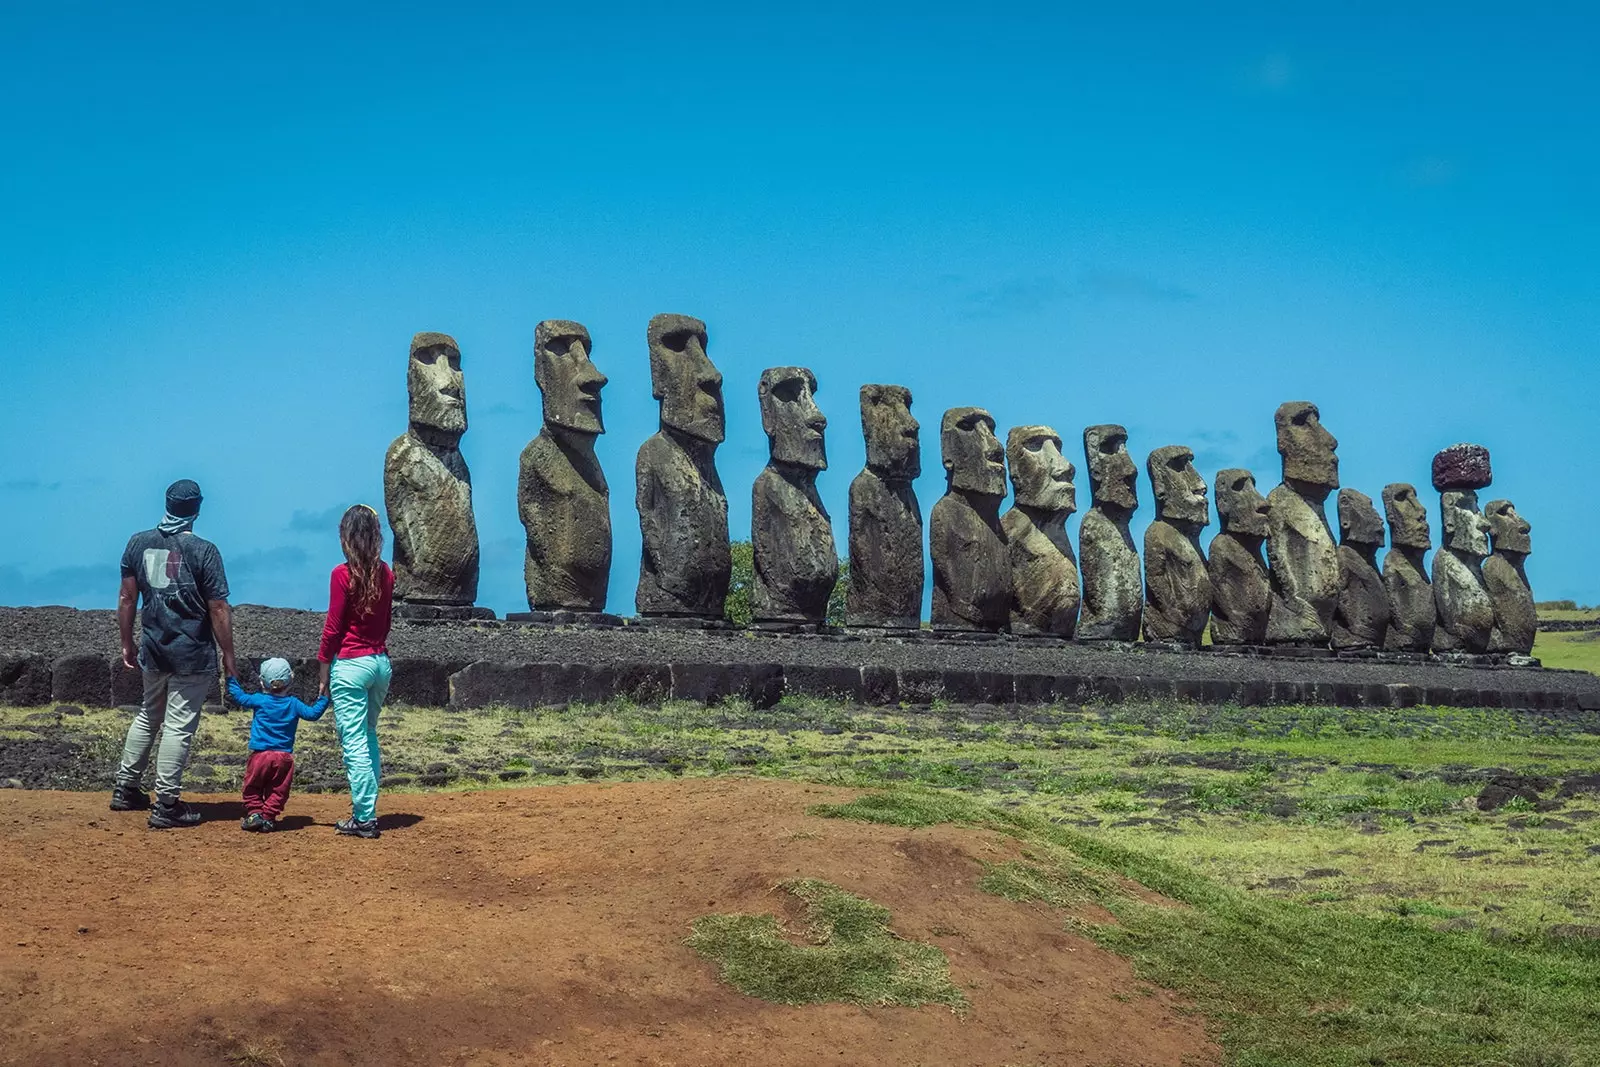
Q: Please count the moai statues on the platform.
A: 15